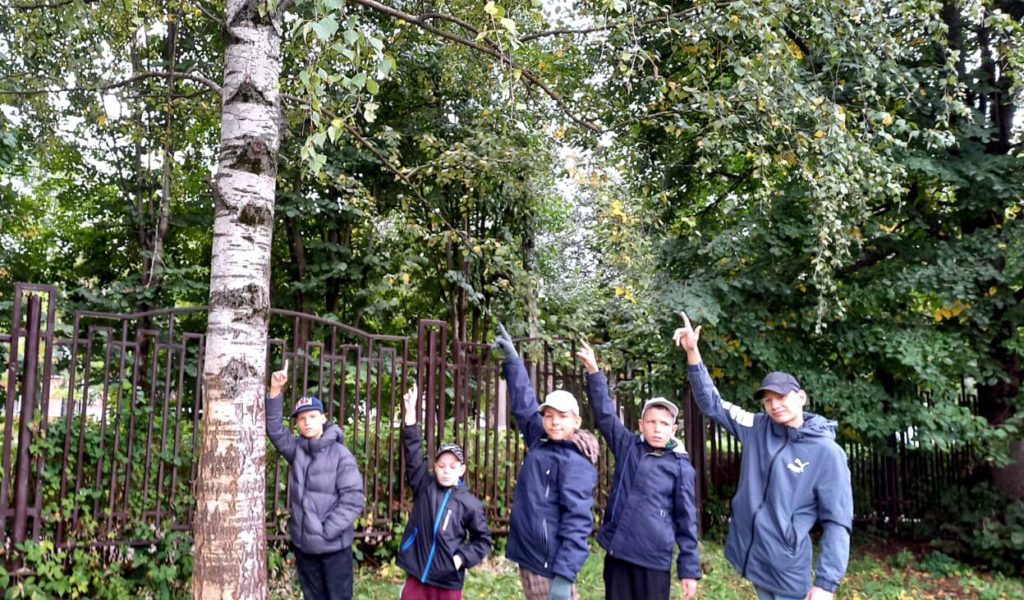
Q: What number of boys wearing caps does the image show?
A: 5